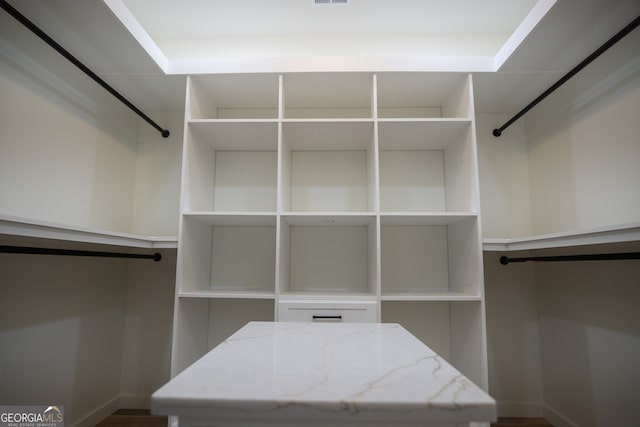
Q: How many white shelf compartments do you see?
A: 11